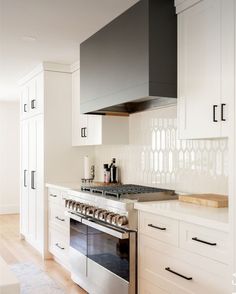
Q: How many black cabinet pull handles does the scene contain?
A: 14